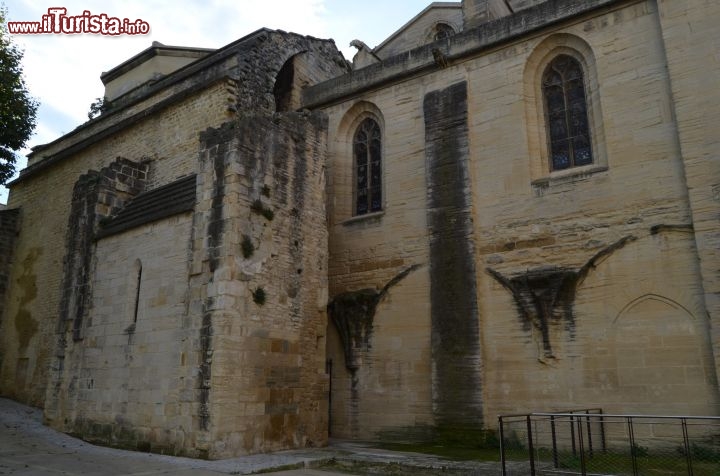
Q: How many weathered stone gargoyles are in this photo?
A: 2